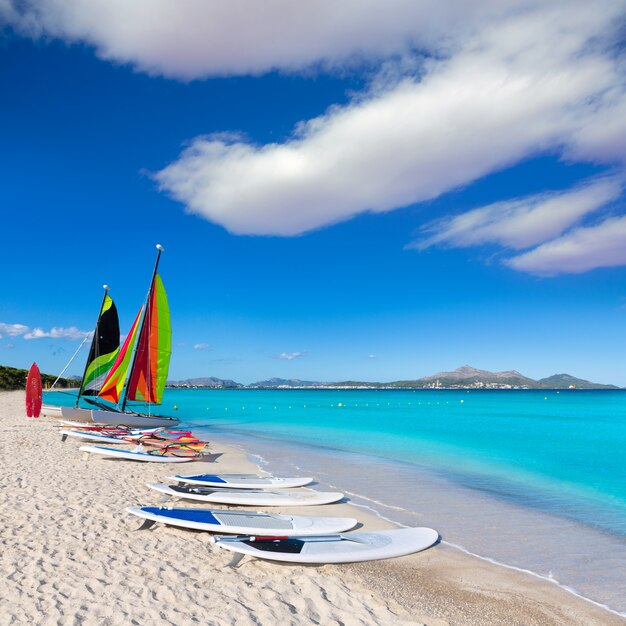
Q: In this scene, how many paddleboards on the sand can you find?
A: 4